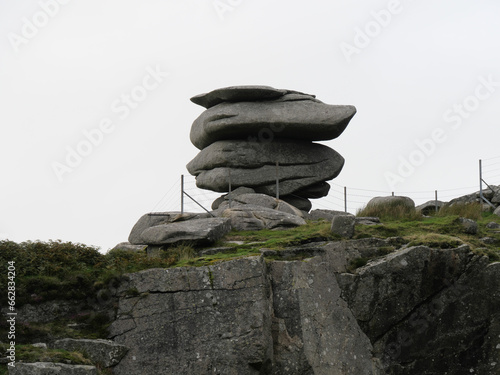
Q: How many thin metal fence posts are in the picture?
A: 7